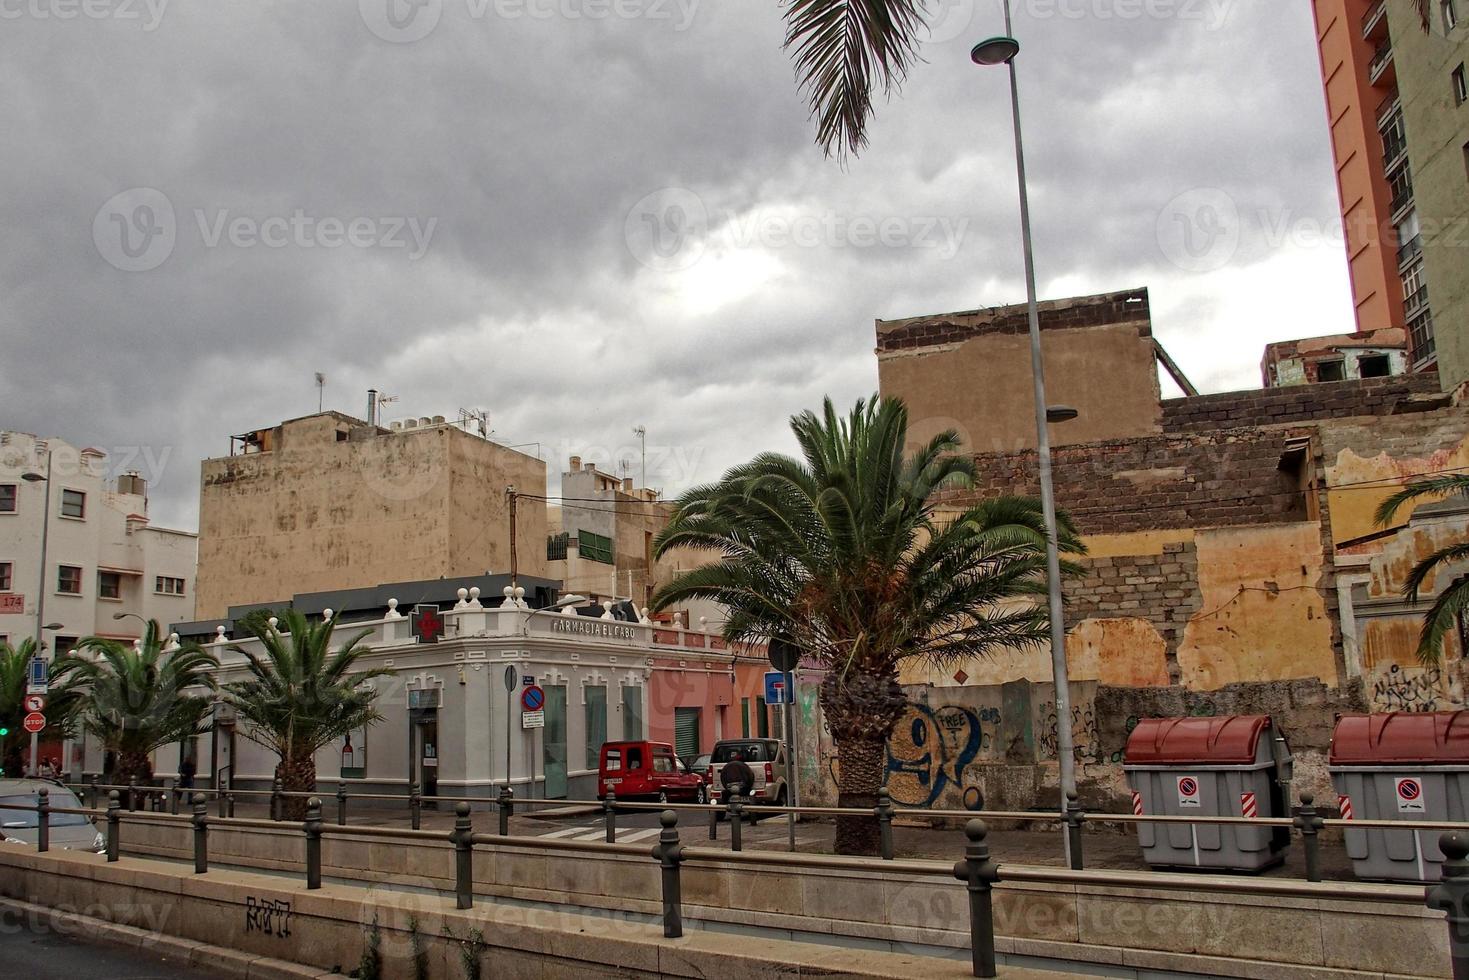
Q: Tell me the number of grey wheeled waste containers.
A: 2